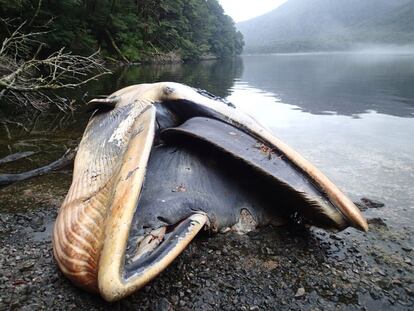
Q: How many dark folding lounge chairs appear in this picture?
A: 0